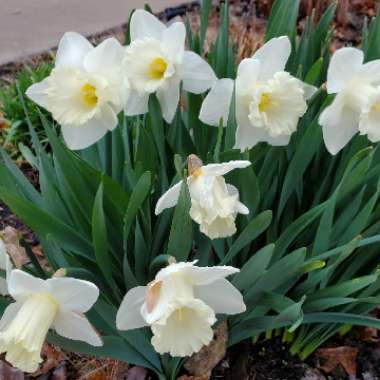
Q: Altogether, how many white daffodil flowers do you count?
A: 7